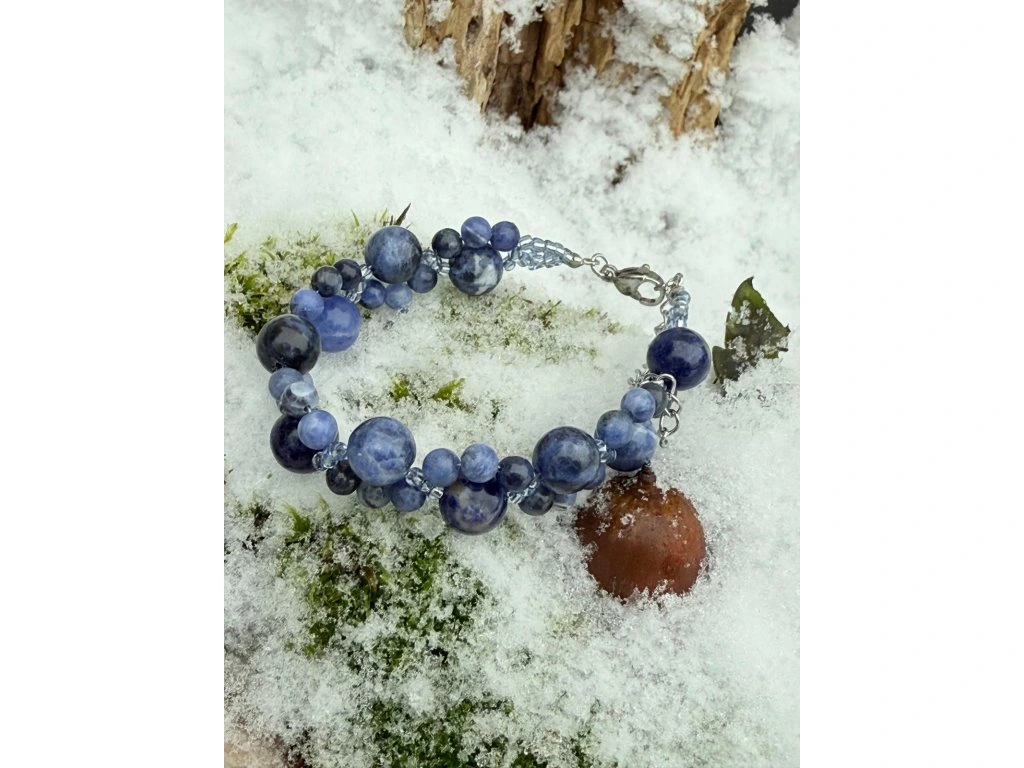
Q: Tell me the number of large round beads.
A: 10